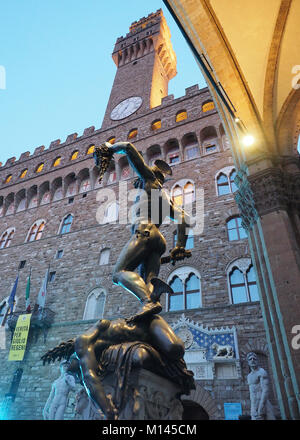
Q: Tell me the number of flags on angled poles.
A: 3